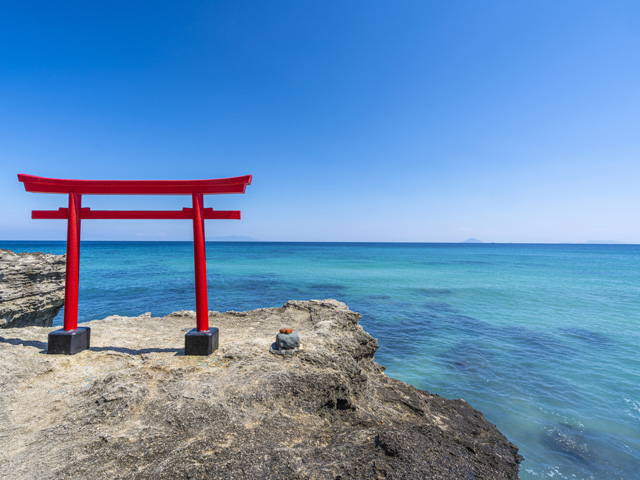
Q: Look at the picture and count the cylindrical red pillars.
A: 2